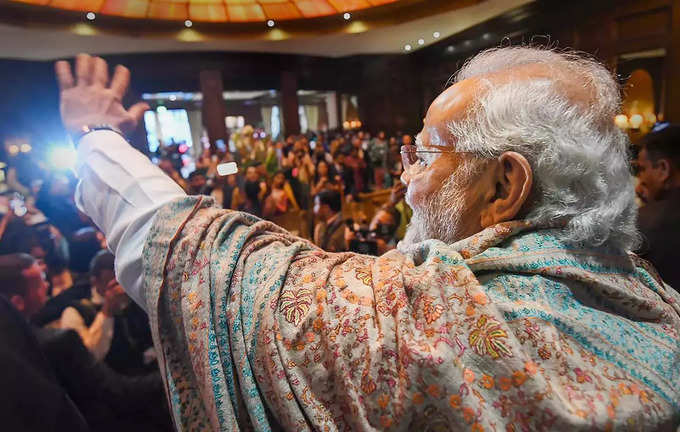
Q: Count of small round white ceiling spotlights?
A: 7